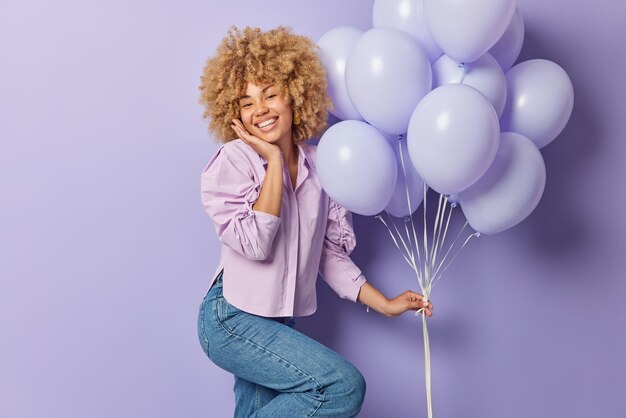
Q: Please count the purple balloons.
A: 11